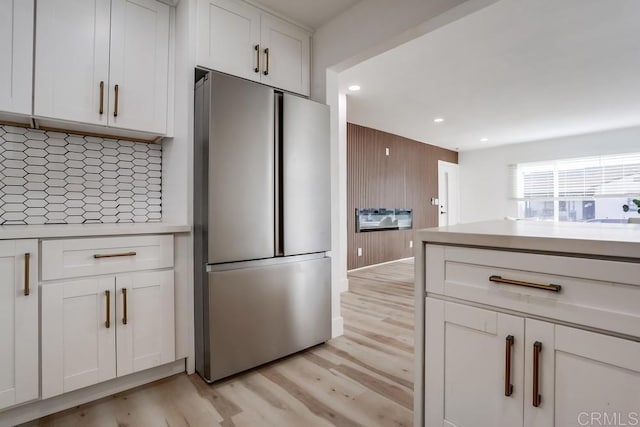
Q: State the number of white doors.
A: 11